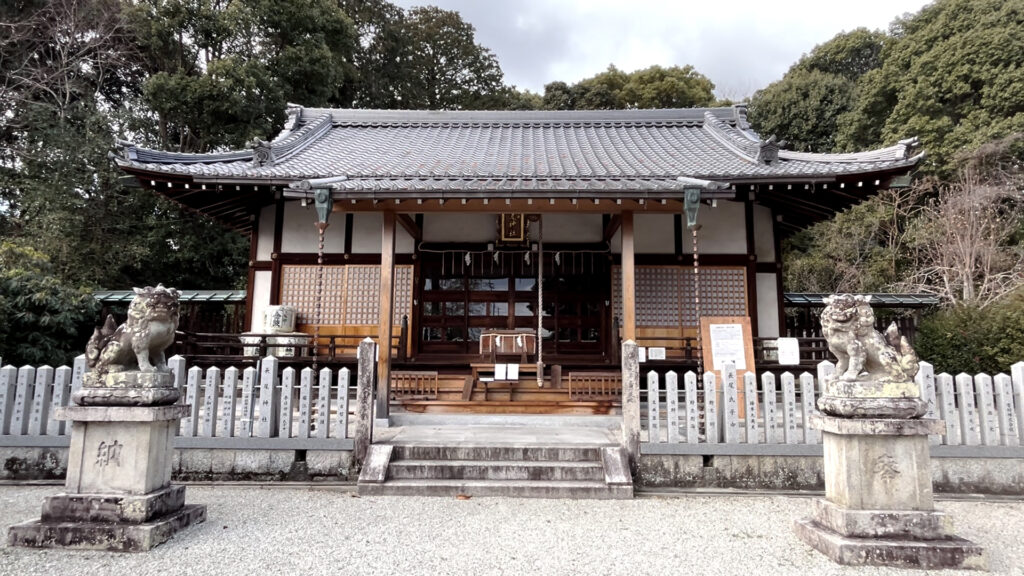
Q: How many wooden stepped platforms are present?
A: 1